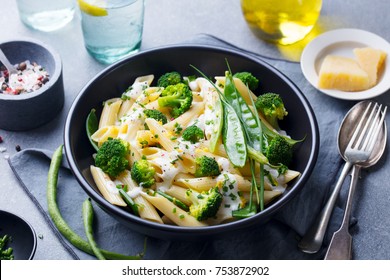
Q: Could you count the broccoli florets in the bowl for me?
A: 11